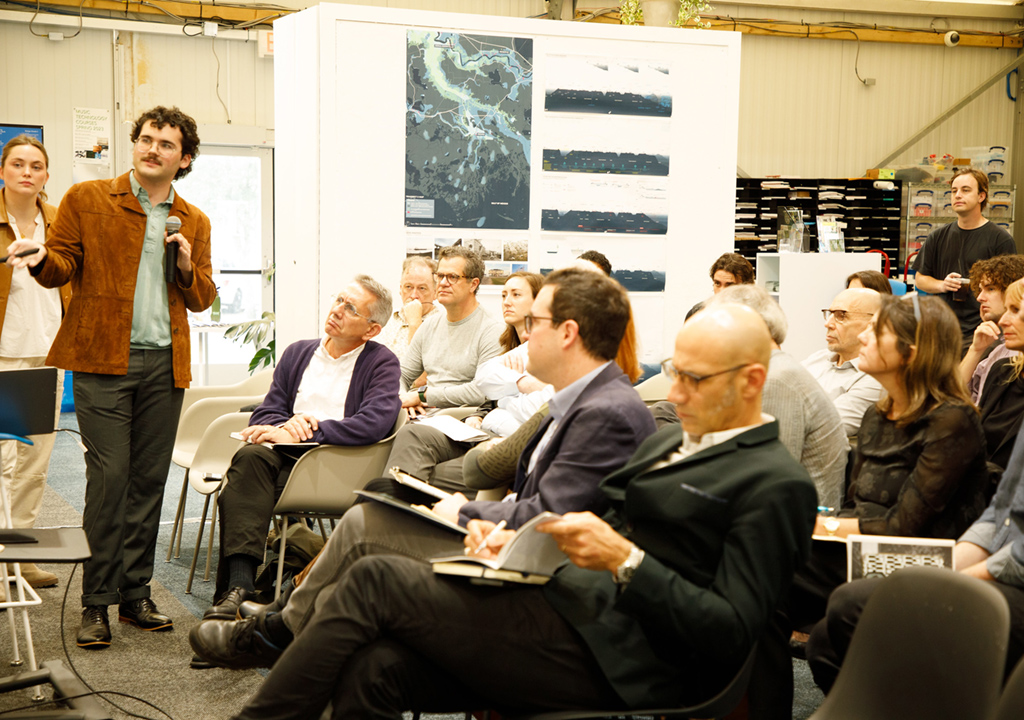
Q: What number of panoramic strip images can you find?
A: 4